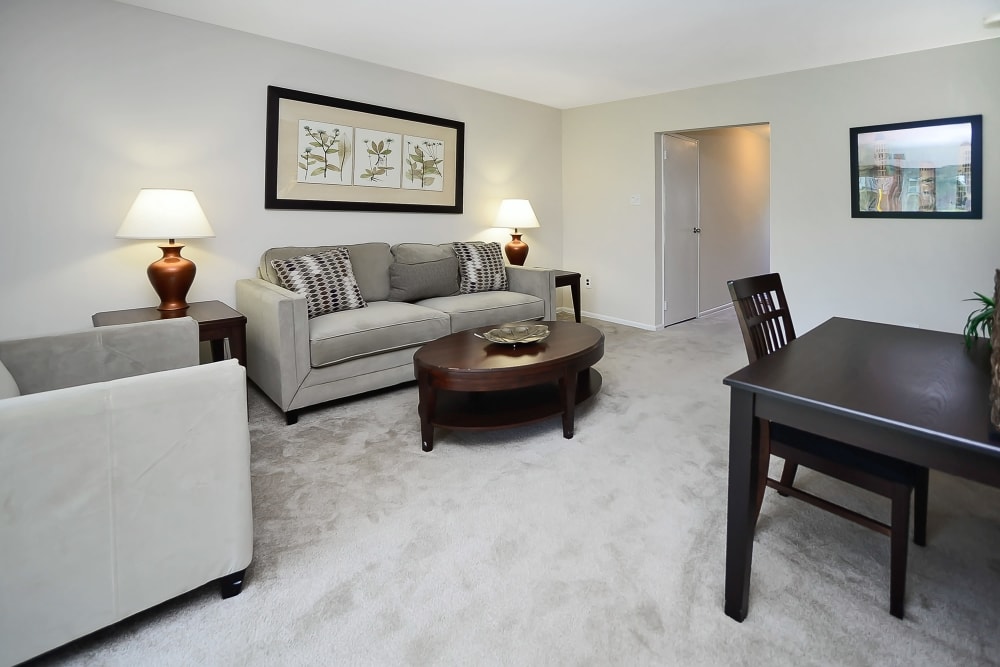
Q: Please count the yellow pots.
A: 0